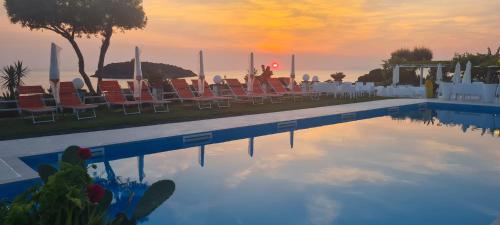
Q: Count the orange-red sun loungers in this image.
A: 10